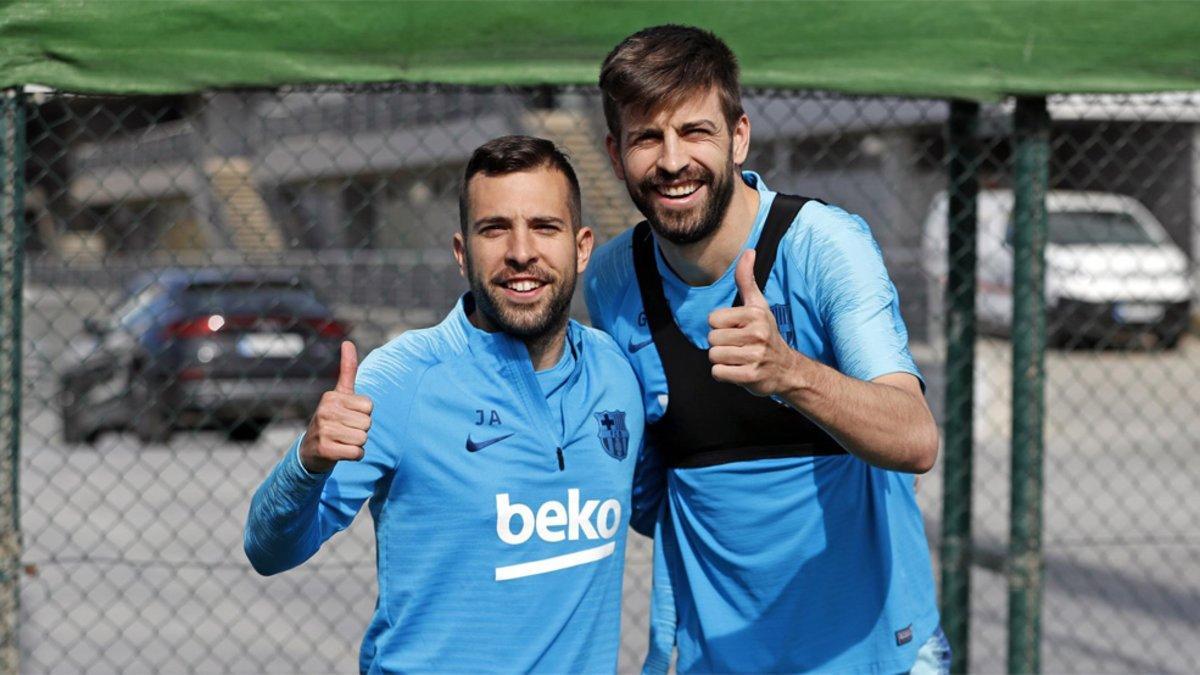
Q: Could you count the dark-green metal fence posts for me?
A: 3